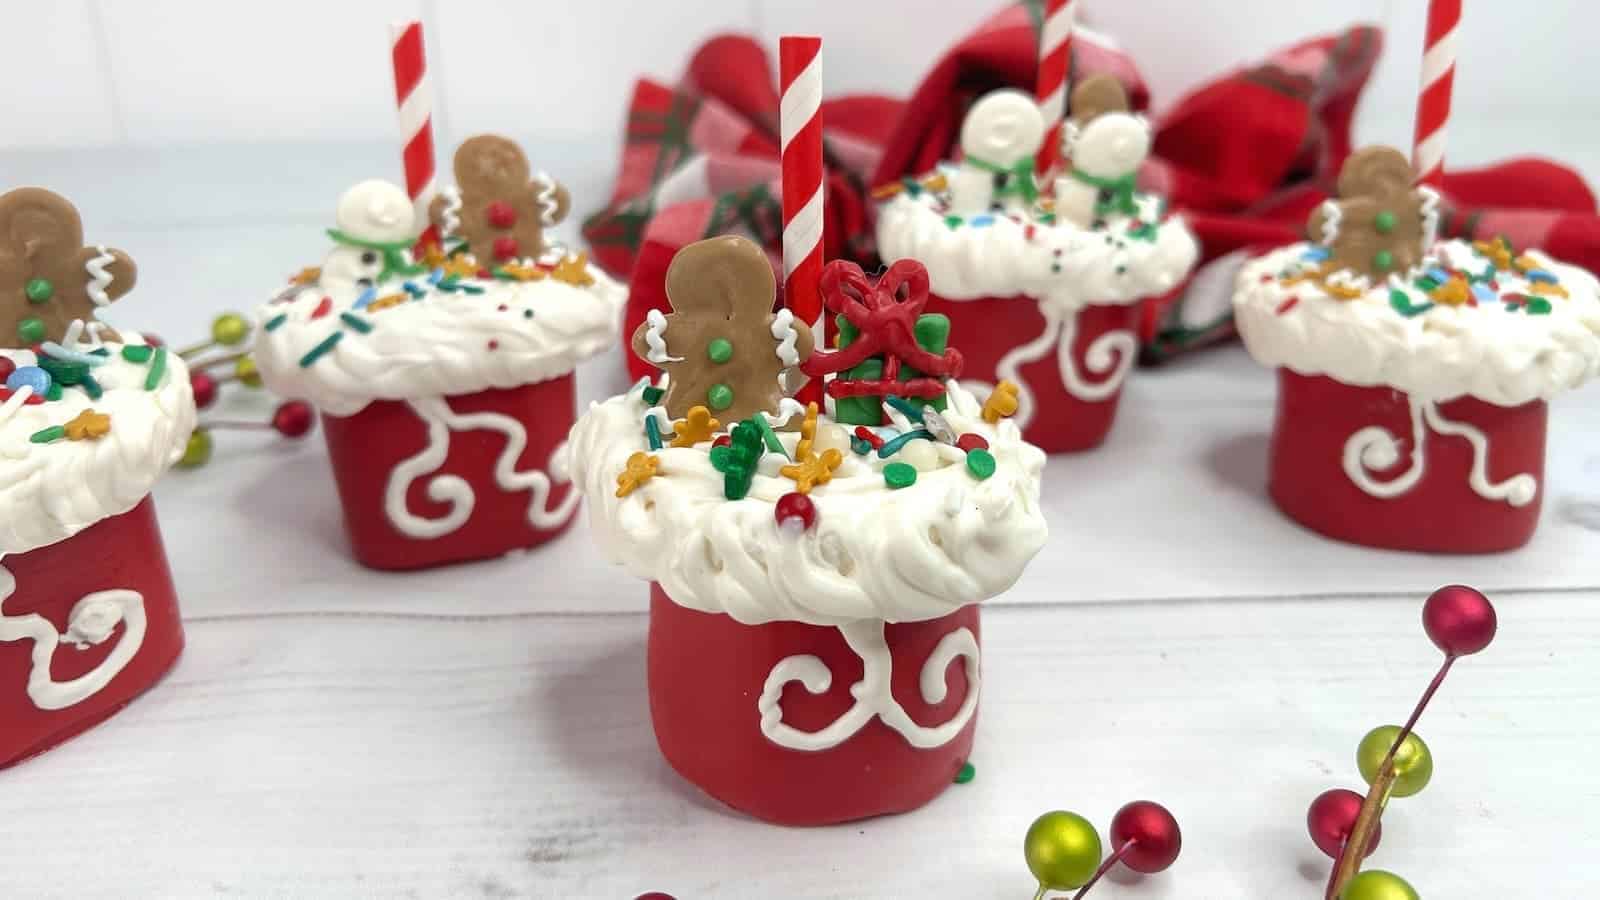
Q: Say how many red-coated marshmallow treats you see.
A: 5